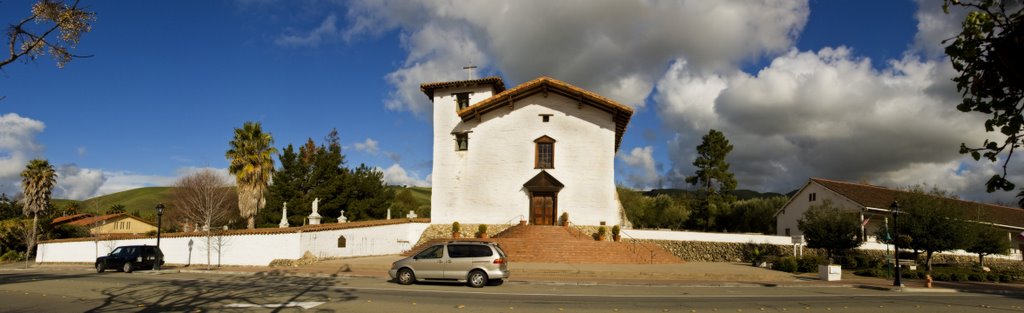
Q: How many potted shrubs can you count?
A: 5